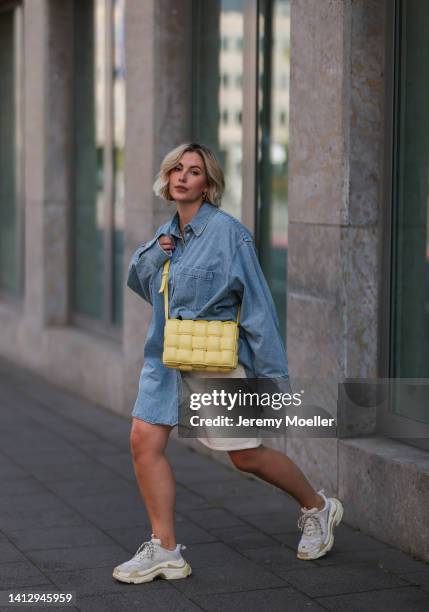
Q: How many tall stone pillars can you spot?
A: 3